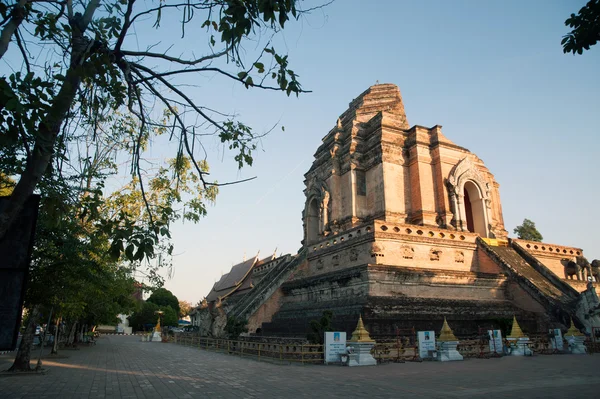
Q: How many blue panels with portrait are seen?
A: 4